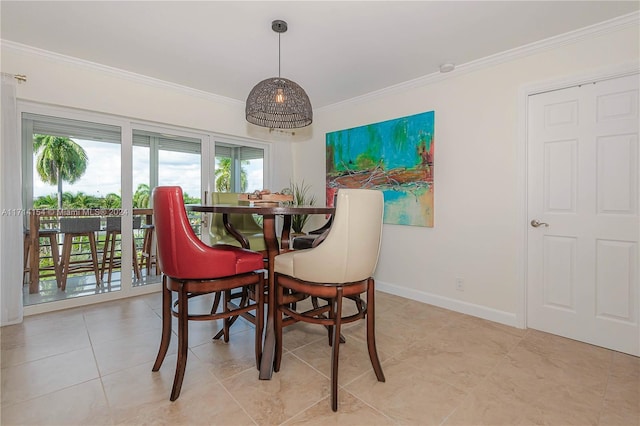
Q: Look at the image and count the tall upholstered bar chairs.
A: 4